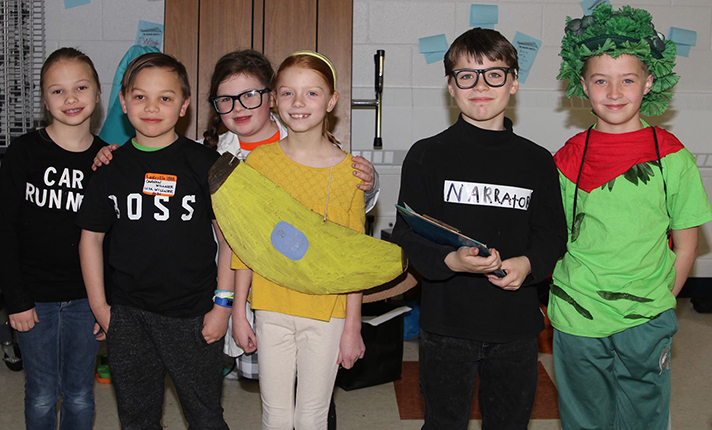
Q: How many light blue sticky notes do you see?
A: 7